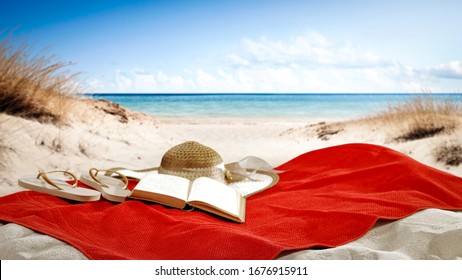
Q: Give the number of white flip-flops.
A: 2